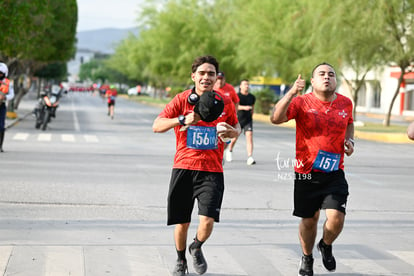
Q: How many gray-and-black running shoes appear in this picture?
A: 2